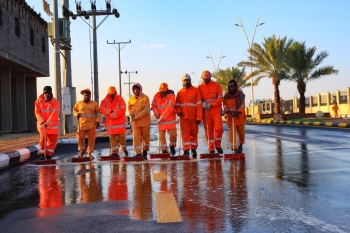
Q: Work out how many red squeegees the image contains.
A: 8